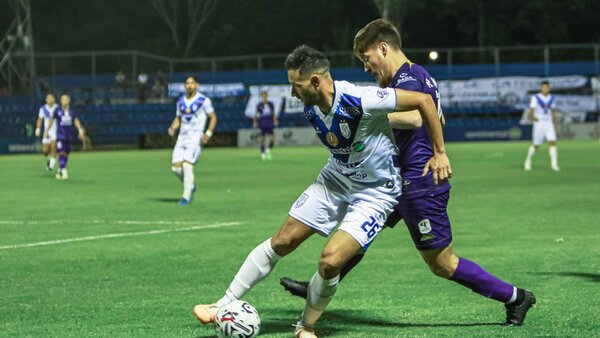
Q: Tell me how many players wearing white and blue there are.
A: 4